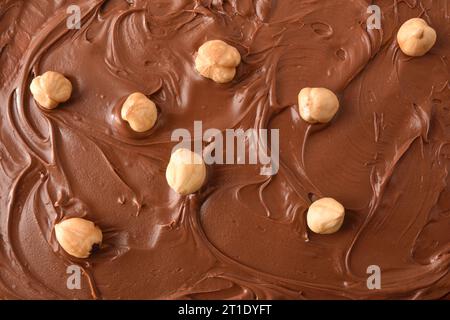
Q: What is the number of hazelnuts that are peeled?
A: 8